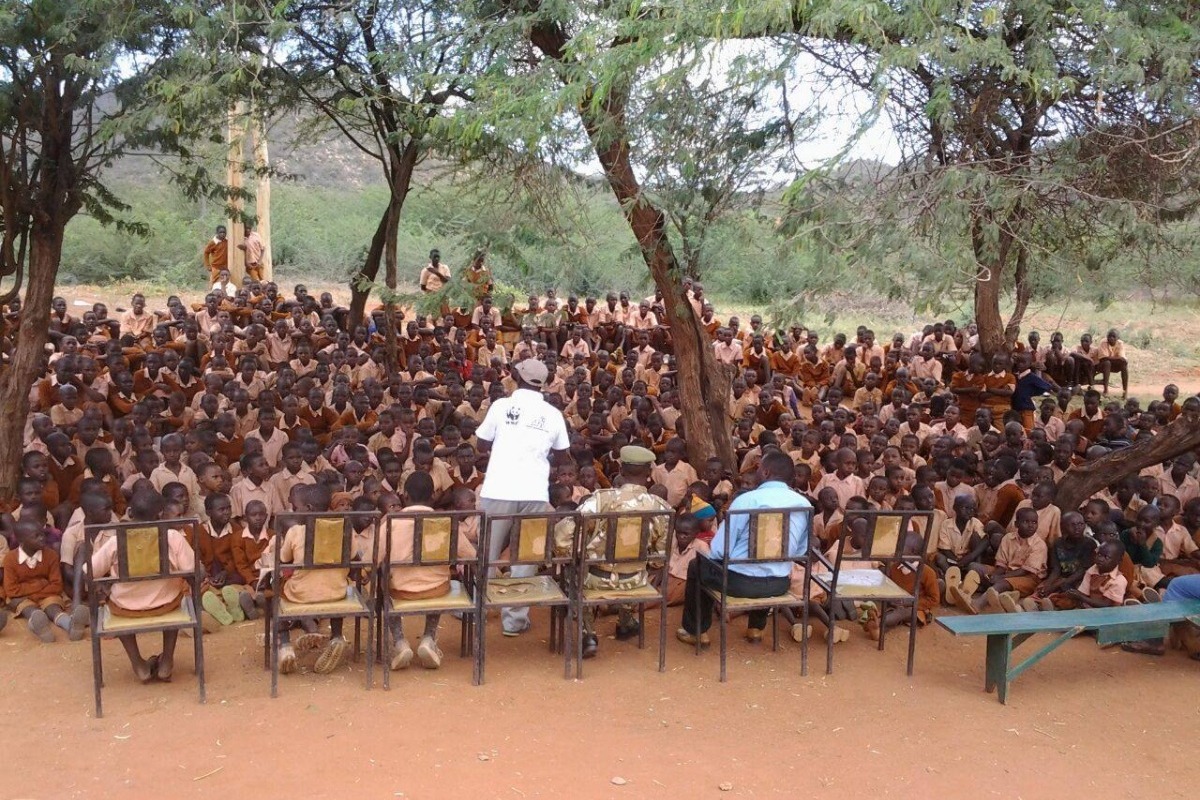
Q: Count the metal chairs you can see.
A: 7